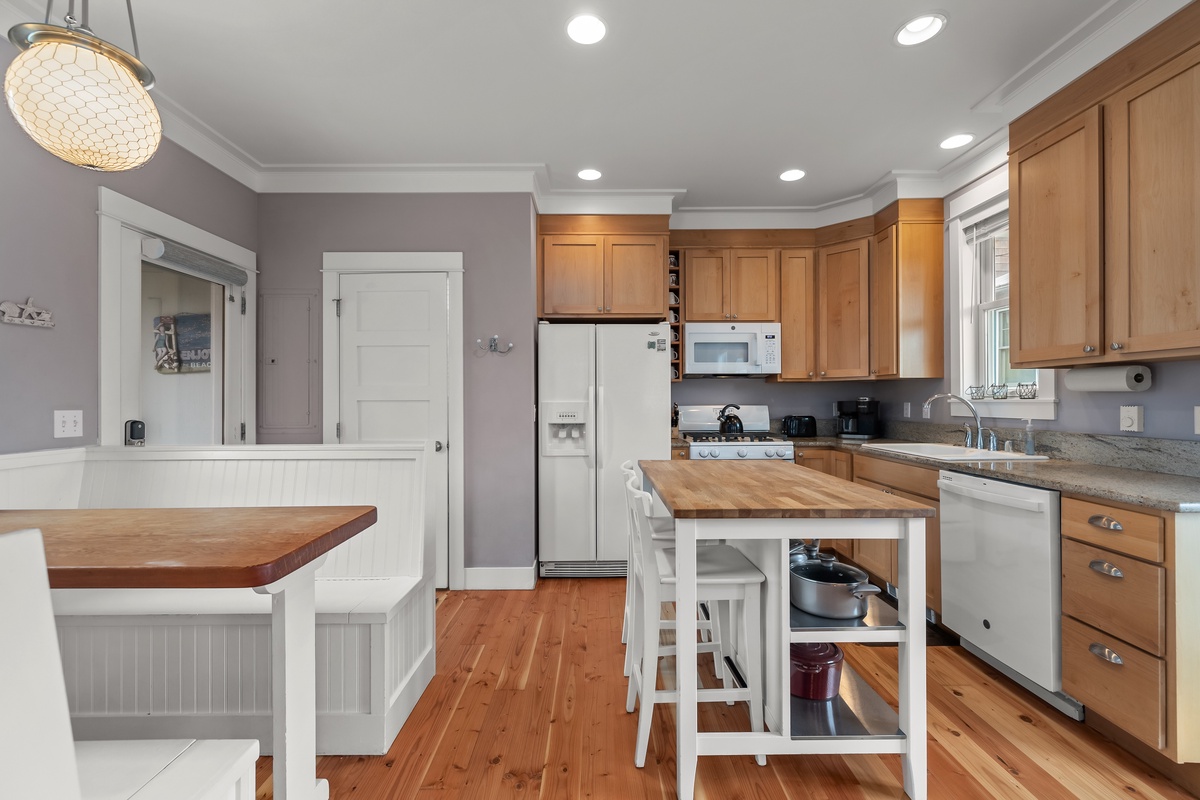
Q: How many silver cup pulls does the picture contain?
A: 3